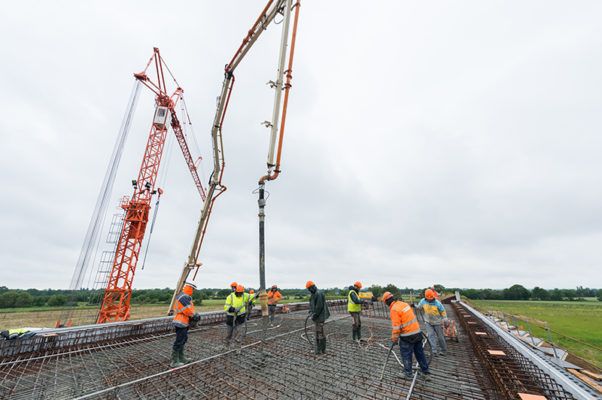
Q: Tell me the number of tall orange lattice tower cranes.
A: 1